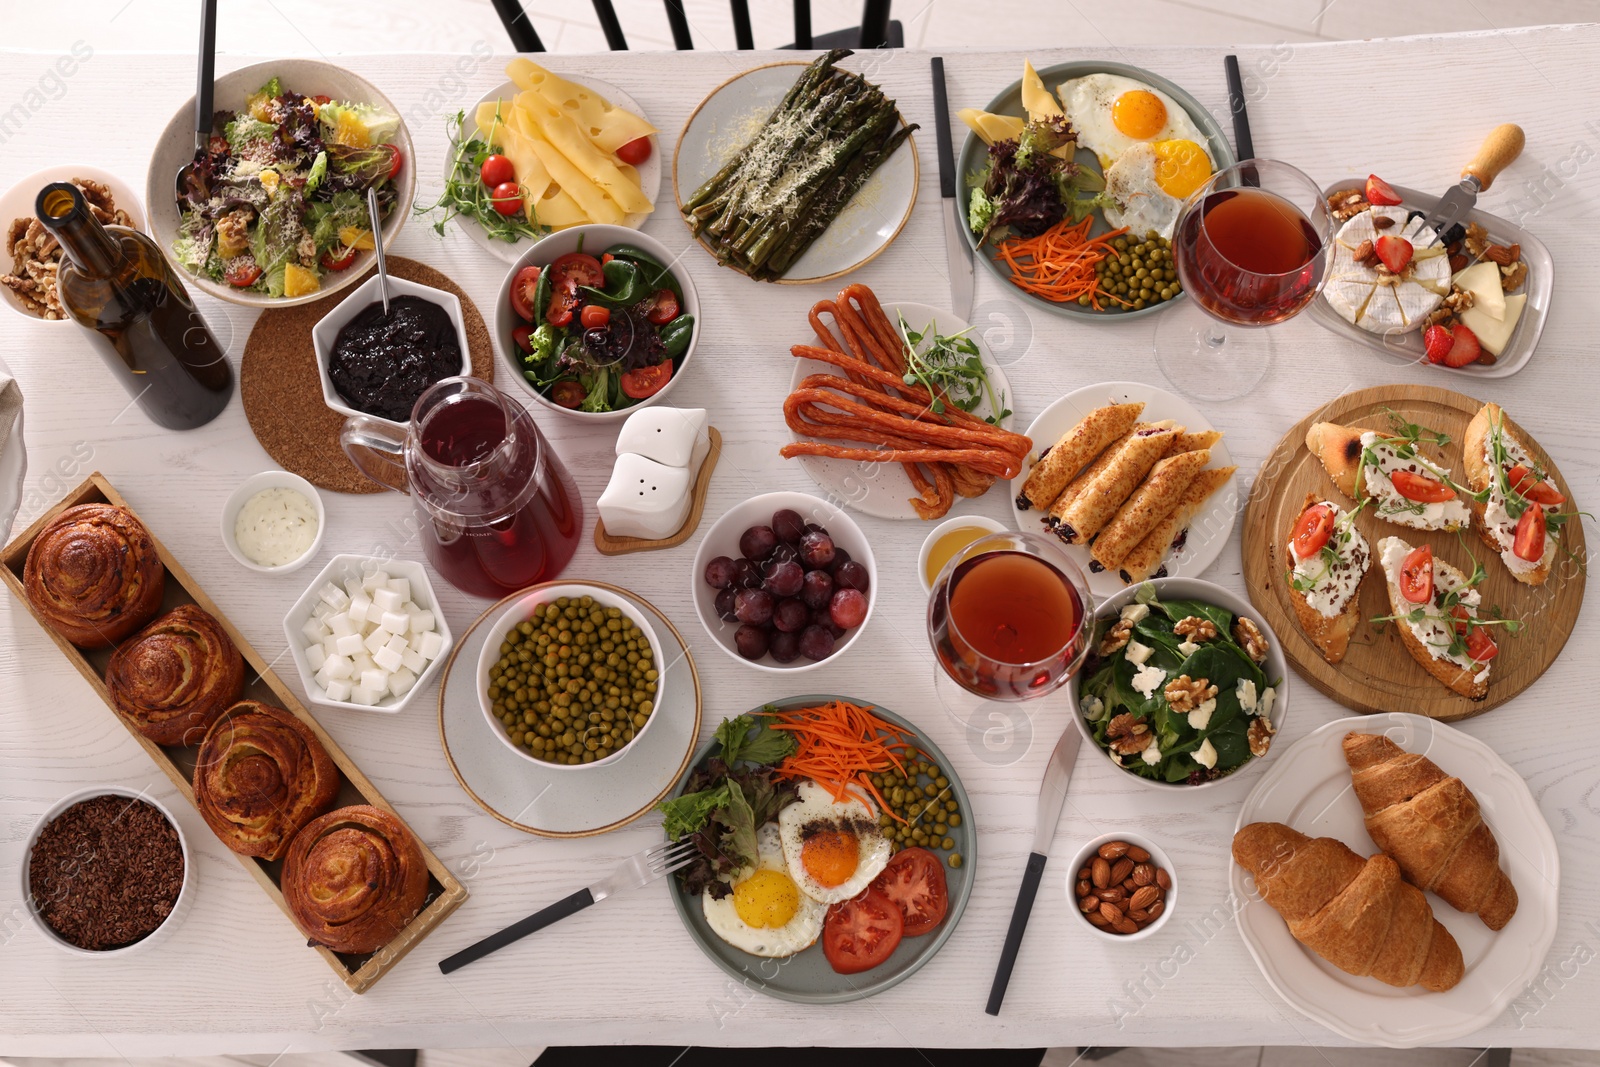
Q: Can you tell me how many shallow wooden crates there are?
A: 1